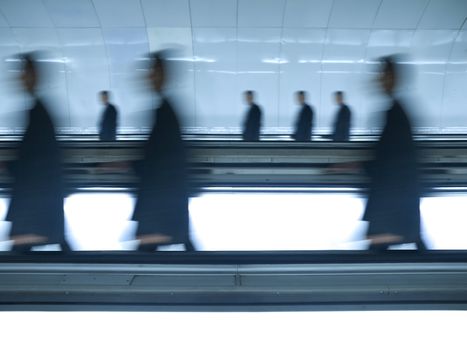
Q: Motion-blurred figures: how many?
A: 7